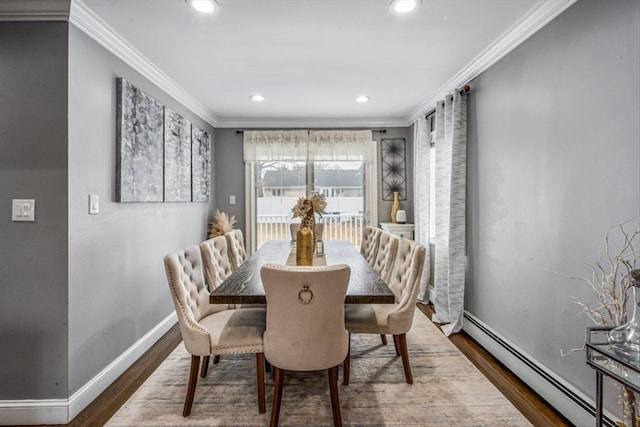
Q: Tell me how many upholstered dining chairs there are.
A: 8